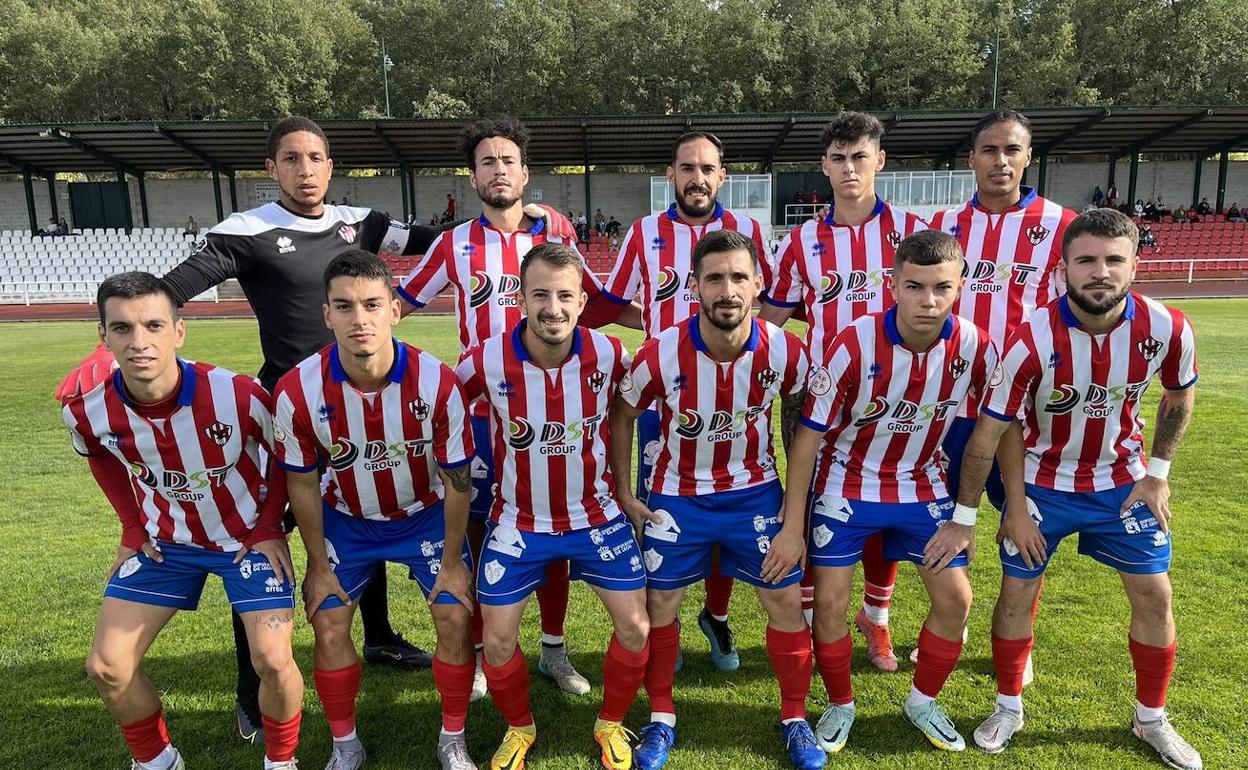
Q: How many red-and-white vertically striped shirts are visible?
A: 10